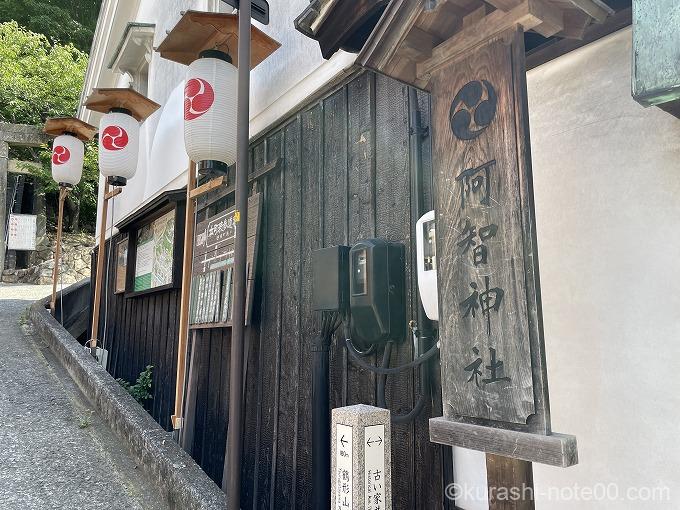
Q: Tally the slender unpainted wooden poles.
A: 3